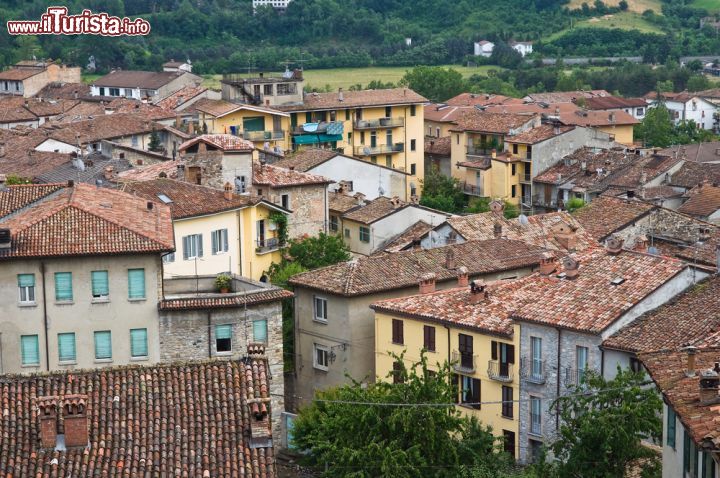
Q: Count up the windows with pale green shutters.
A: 10